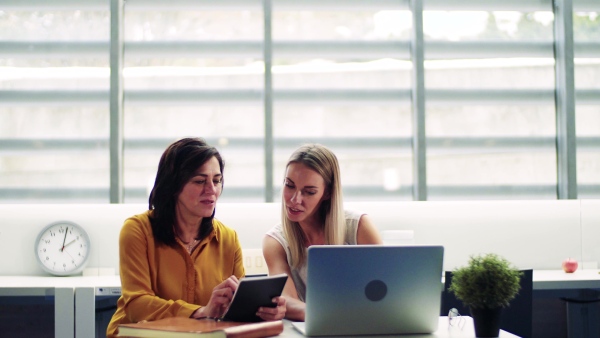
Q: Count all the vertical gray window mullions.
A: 4